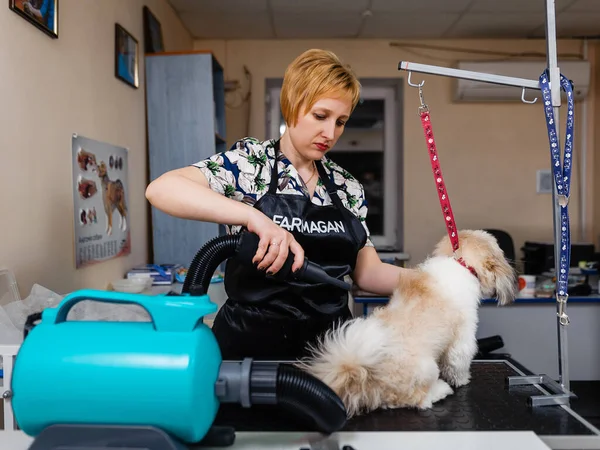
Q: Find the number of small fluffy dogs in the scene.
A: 1